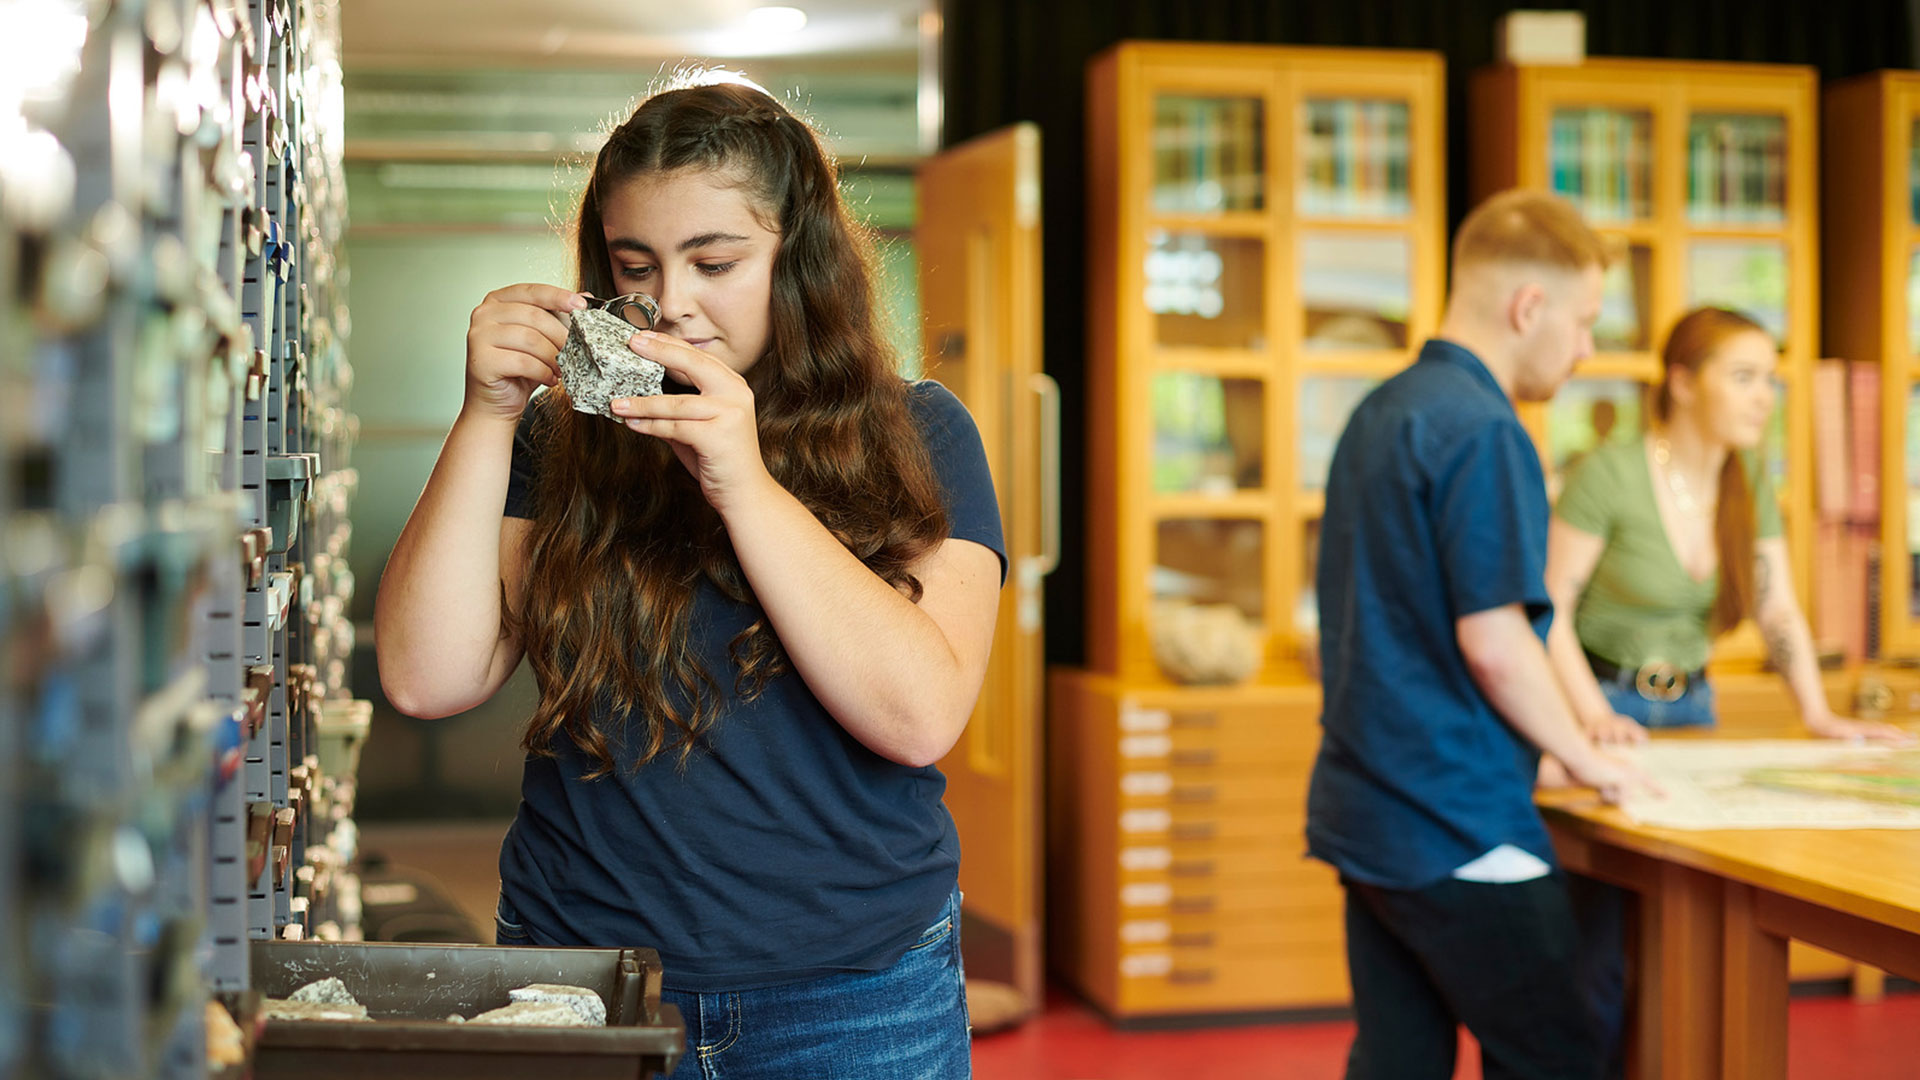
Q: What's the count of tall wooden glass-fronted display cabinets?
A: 3